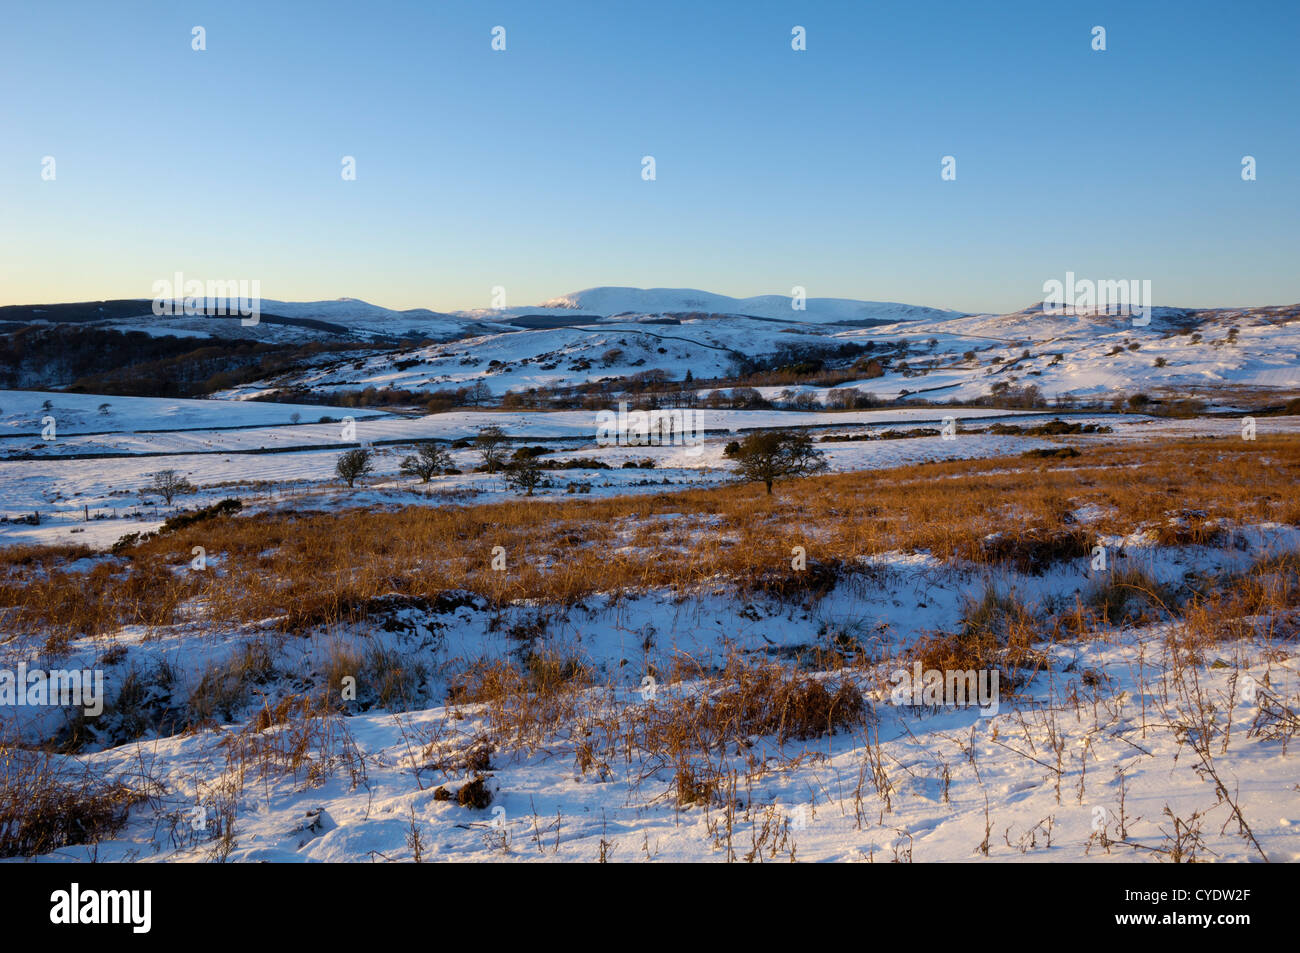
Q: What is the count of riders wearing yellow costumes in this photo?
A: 0